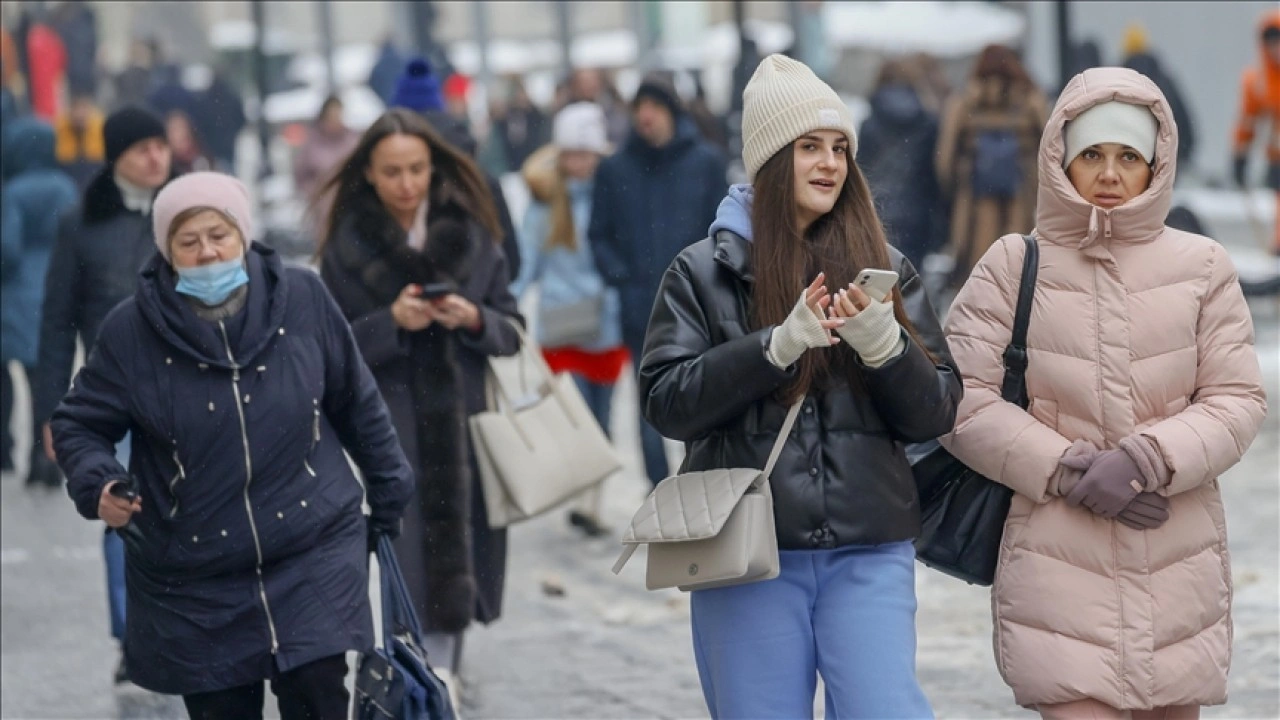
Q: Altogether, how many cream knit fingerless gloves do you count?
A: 2